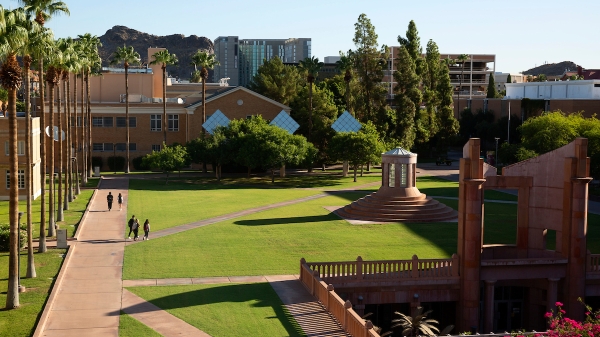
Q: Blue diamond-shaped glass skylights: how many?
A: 3